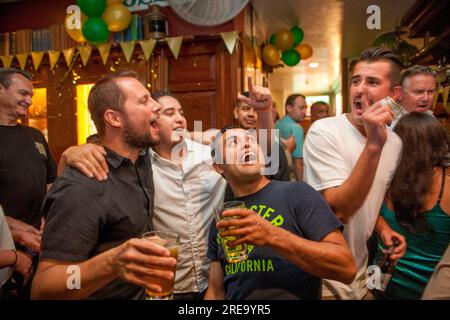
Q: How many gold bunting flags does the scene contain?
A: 11